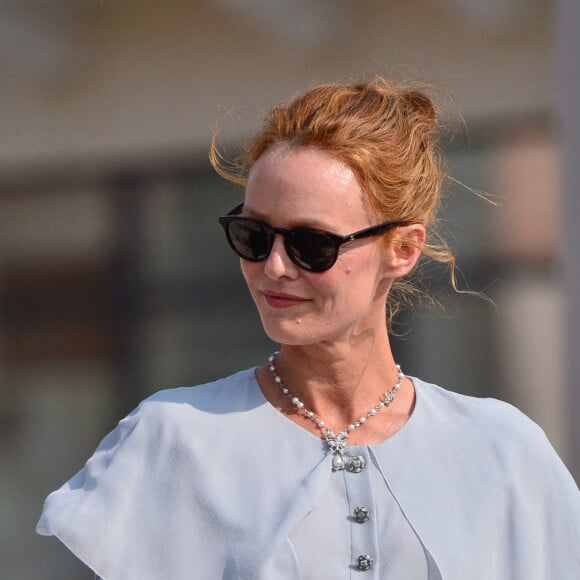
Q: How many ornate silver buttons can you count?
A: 3